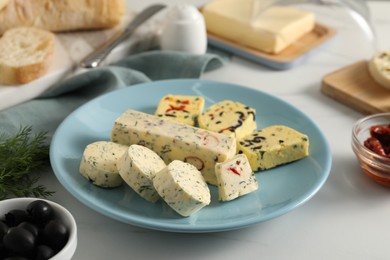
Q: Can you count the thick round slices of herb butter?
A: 3